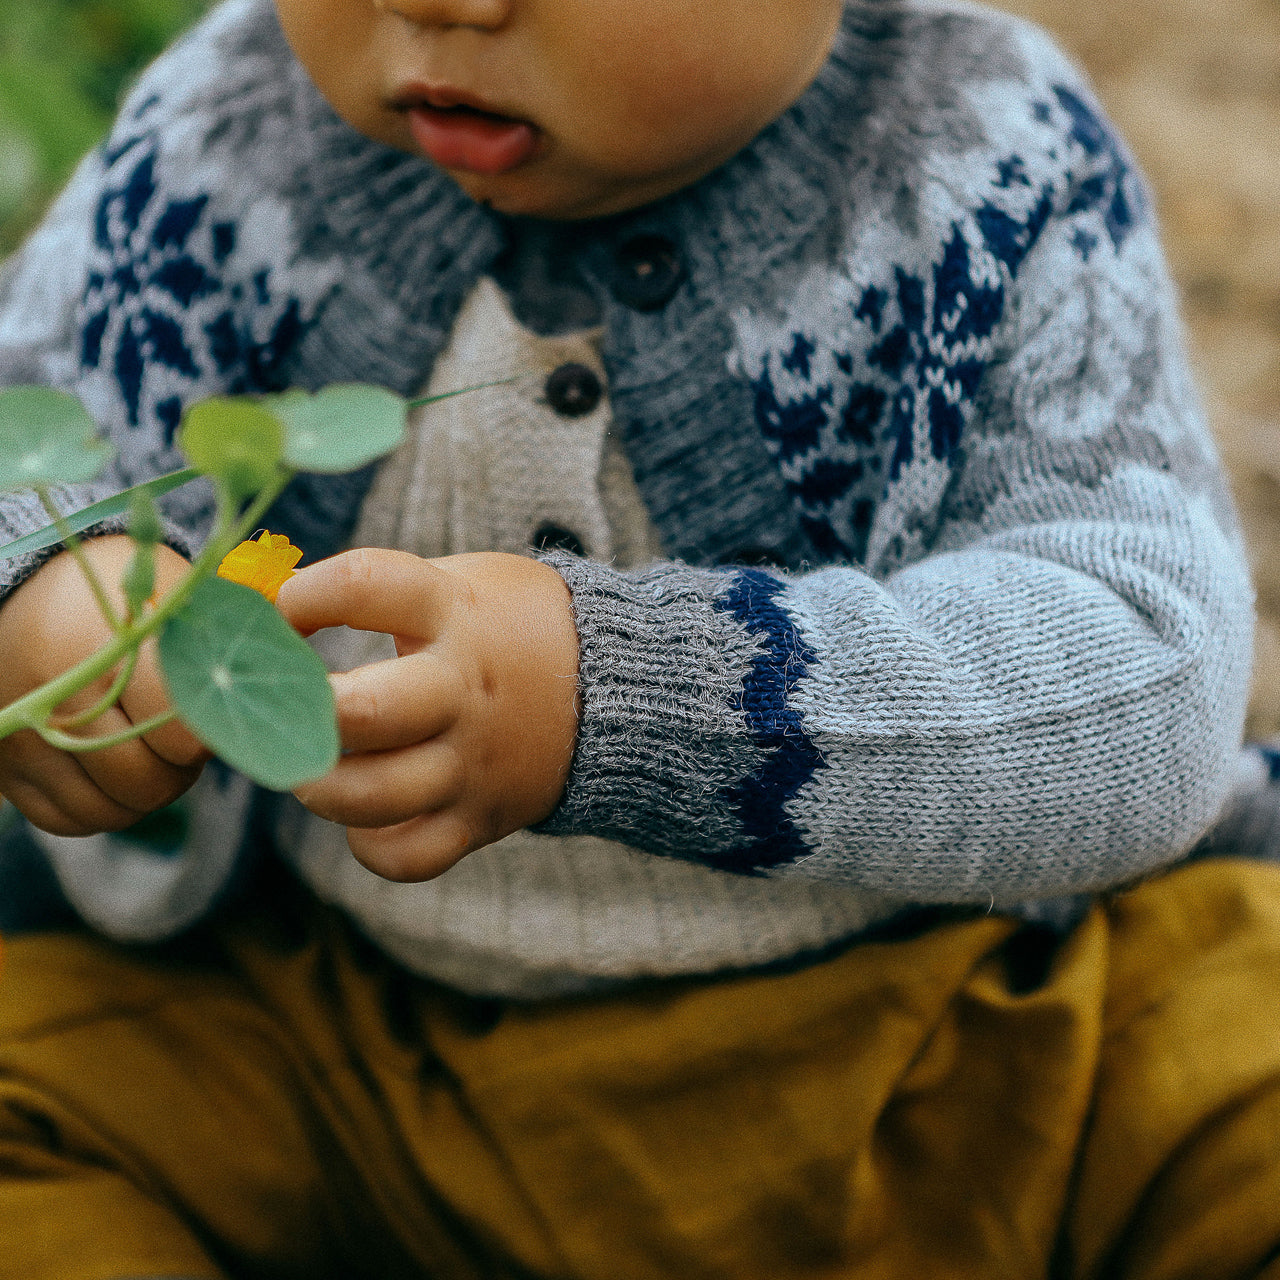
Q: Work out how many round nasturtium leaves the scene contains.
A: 4